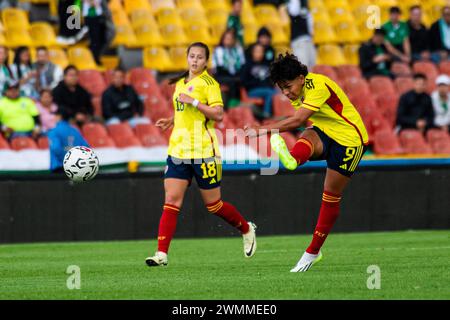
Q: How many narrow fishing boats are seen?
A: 0